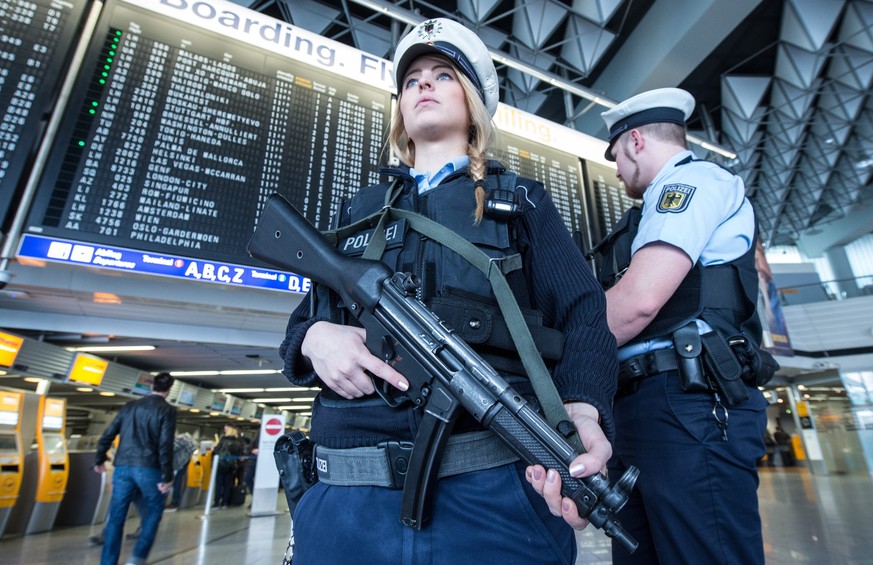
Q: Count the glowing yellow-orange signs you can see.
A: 2